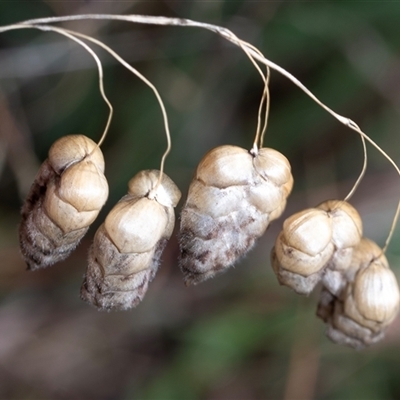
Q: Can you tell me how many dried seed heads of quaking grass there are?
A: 5